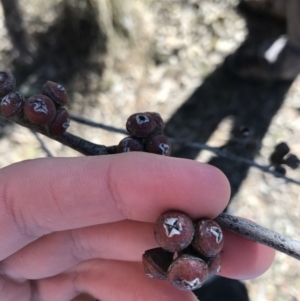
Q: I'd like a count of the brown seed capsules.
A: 14